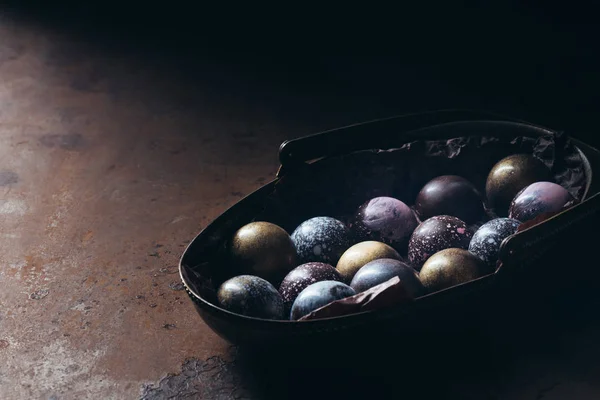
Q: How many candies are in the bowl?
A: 14